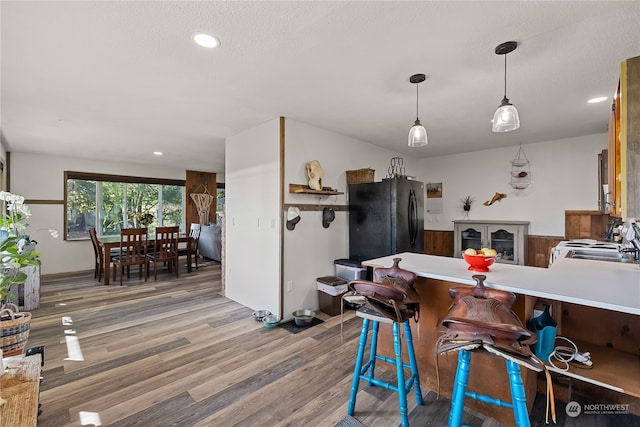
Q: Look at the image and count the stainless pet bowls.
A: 3